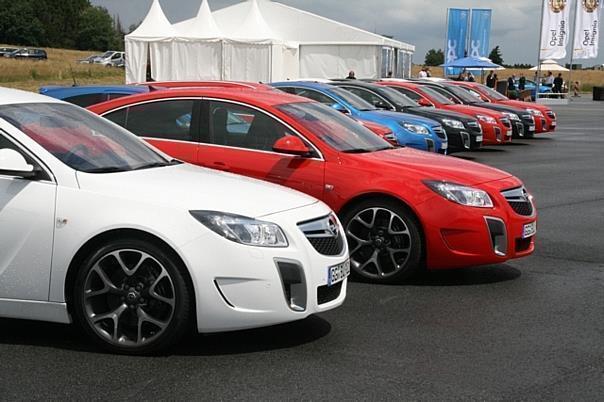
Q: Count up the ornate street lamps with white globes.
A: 0